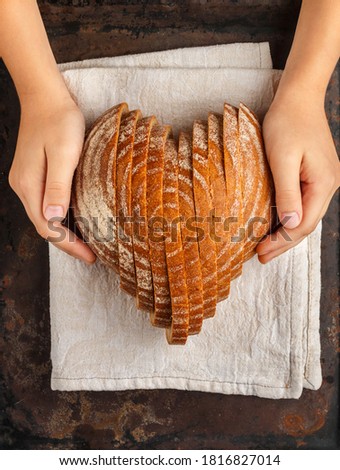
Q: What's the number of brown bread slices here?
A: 10